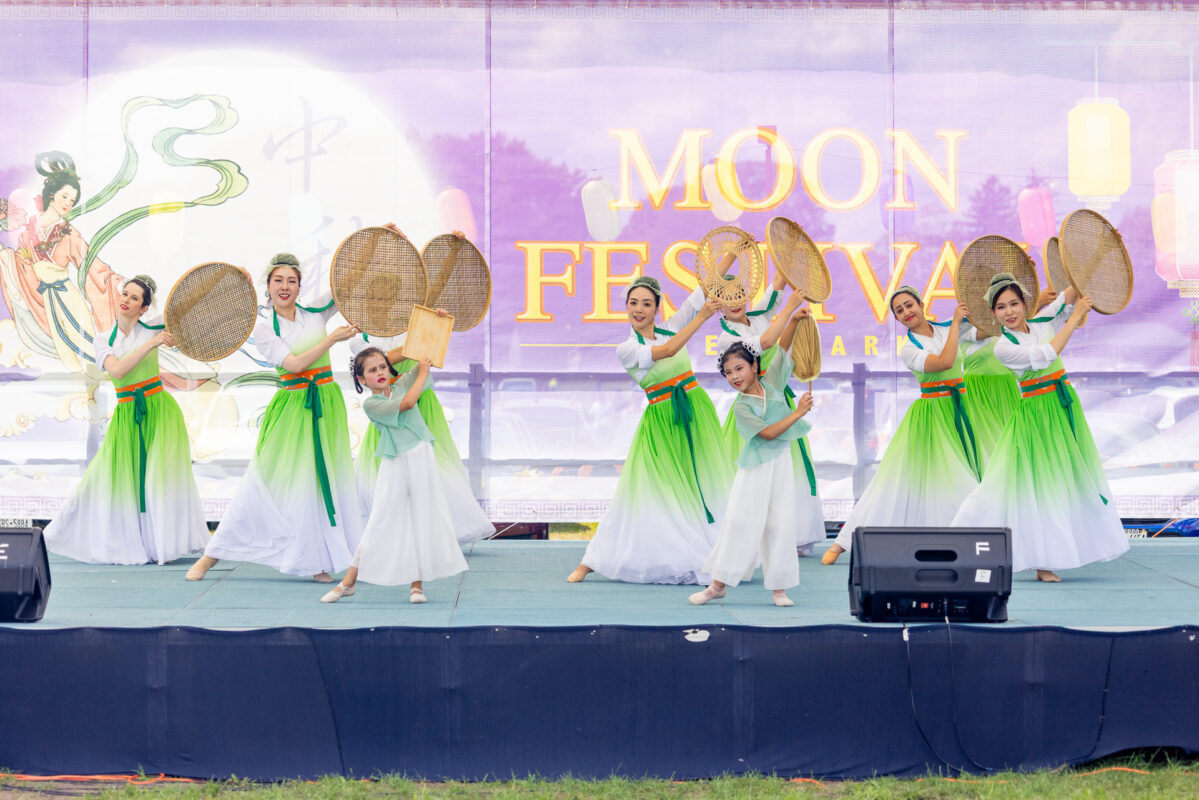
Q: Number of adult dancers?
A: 8